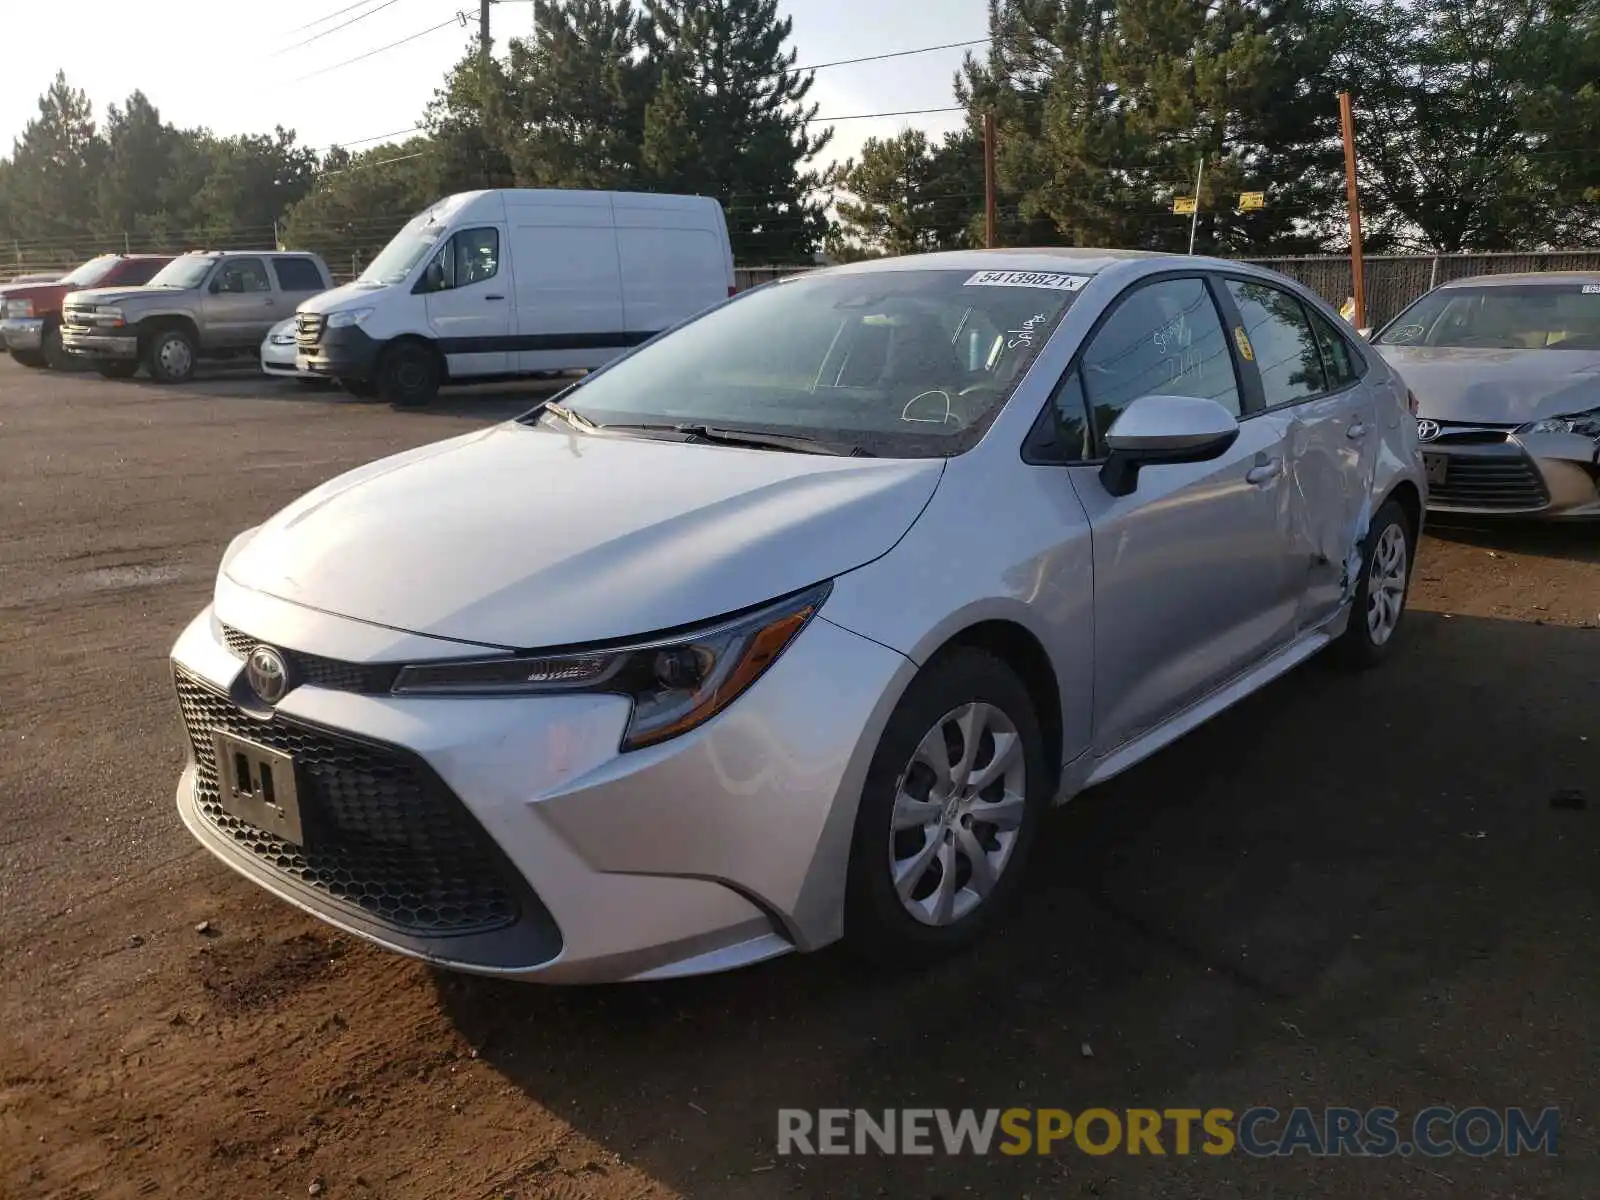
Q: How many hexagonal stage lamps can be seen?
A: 0